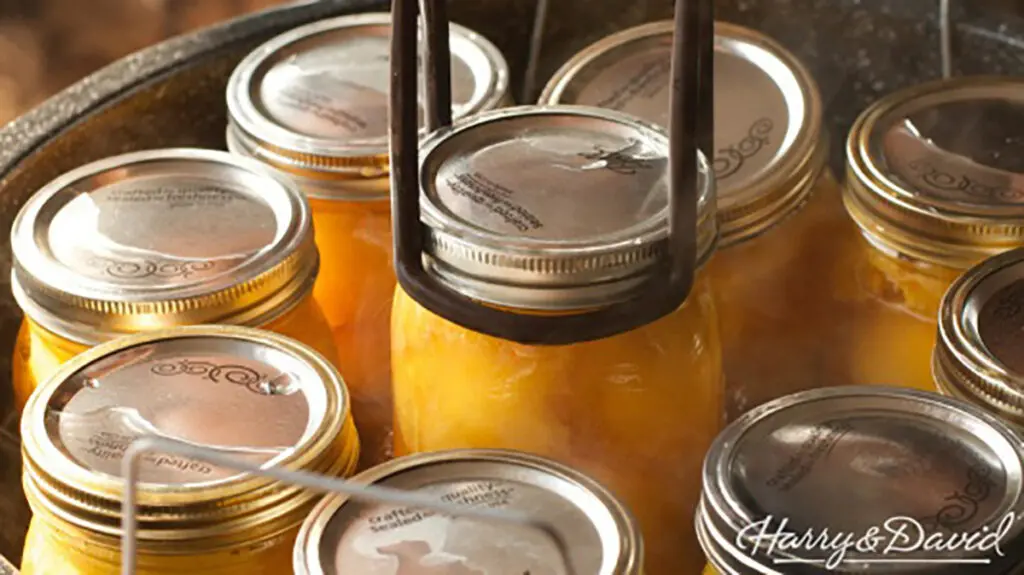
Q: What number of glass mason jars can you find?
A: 9